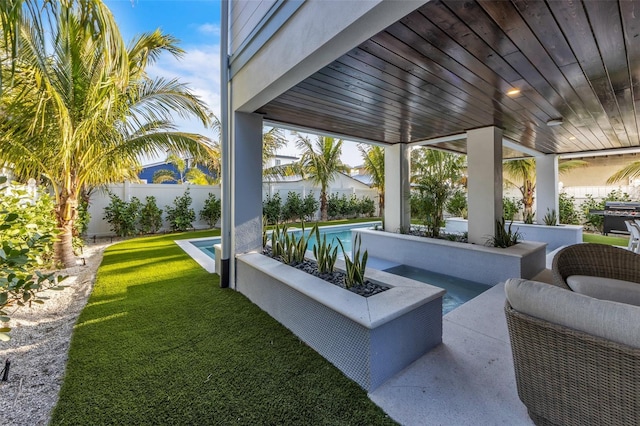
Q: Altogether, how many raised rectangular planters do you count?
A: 3